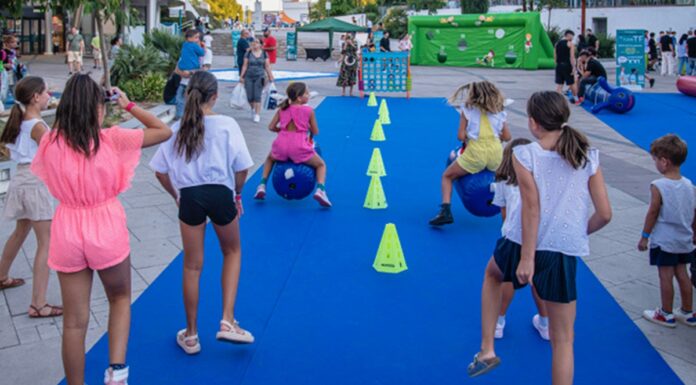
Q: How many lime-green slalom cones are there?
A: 7